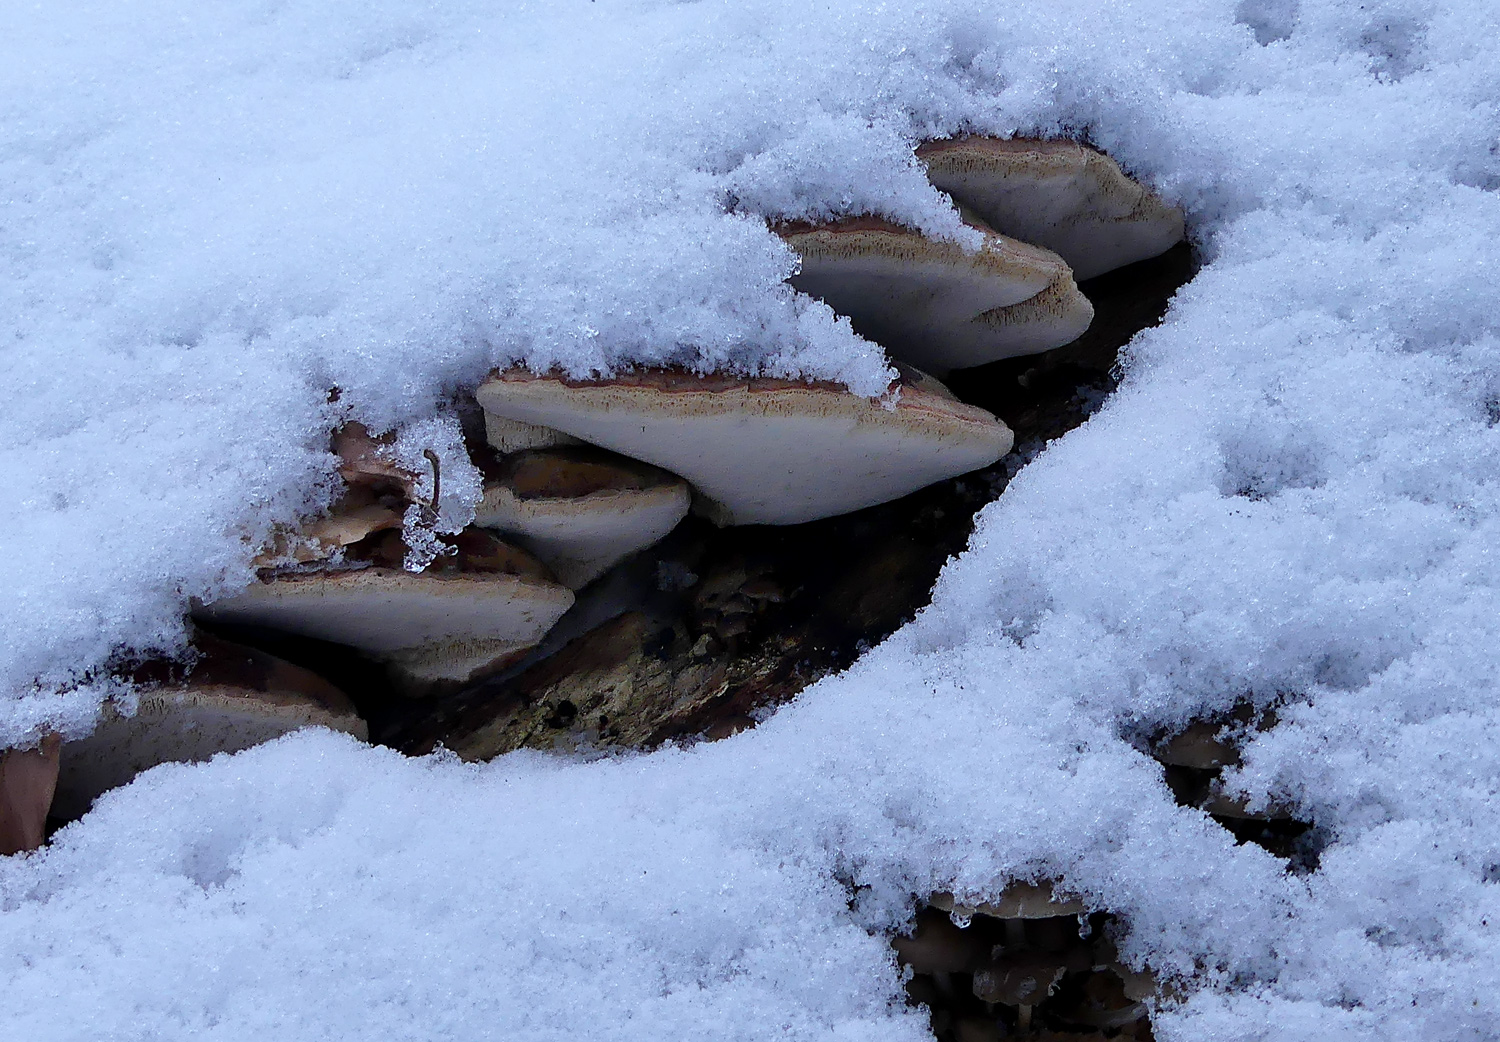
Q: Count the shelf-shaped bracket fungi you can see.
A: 6